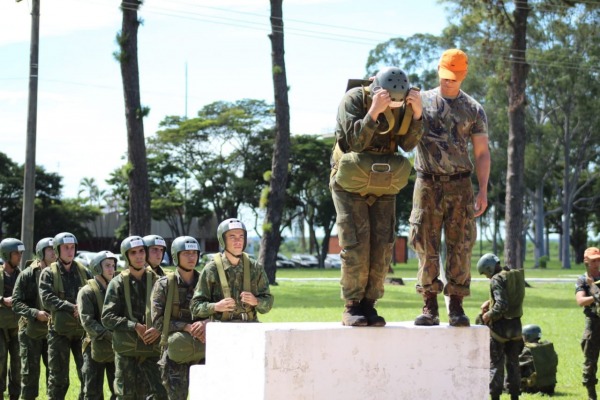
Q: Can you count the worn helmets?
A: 11